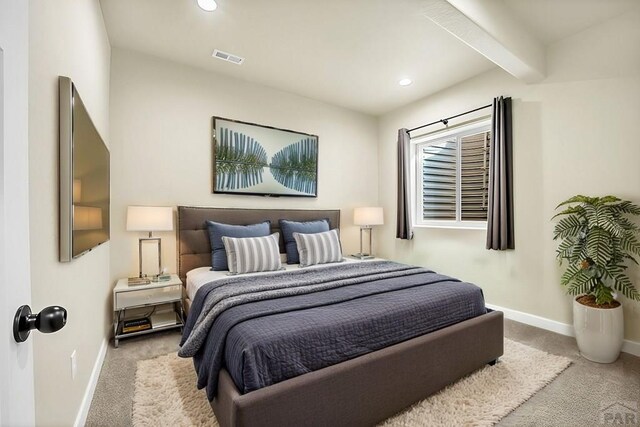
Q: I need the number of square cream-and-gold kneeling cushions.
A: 0